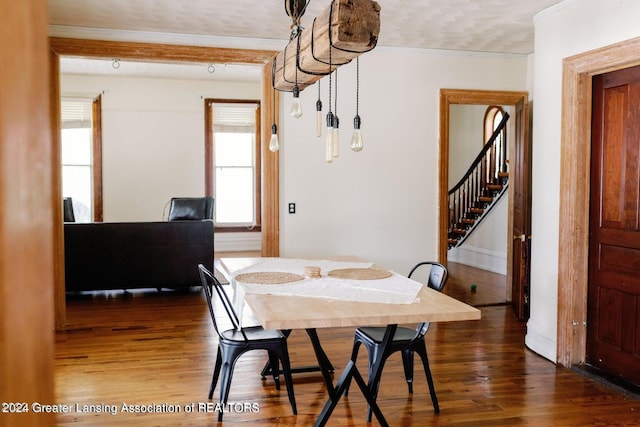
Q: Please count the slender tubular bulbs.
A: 3